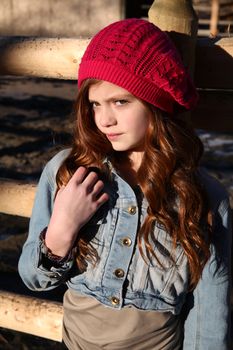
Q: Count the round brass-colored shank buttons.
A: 4